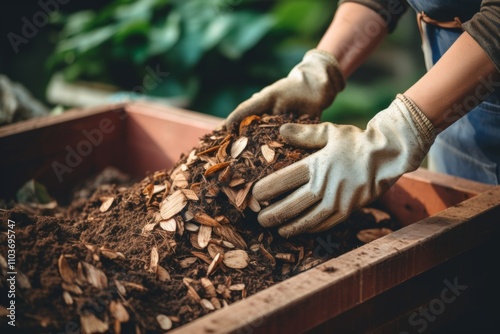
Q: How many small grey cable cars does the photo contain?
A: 0